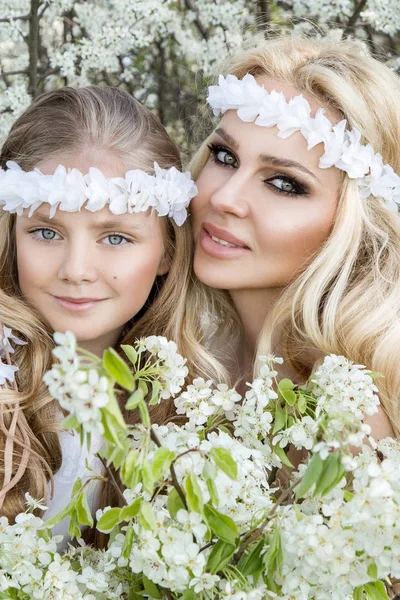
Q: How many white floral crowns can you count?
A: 2